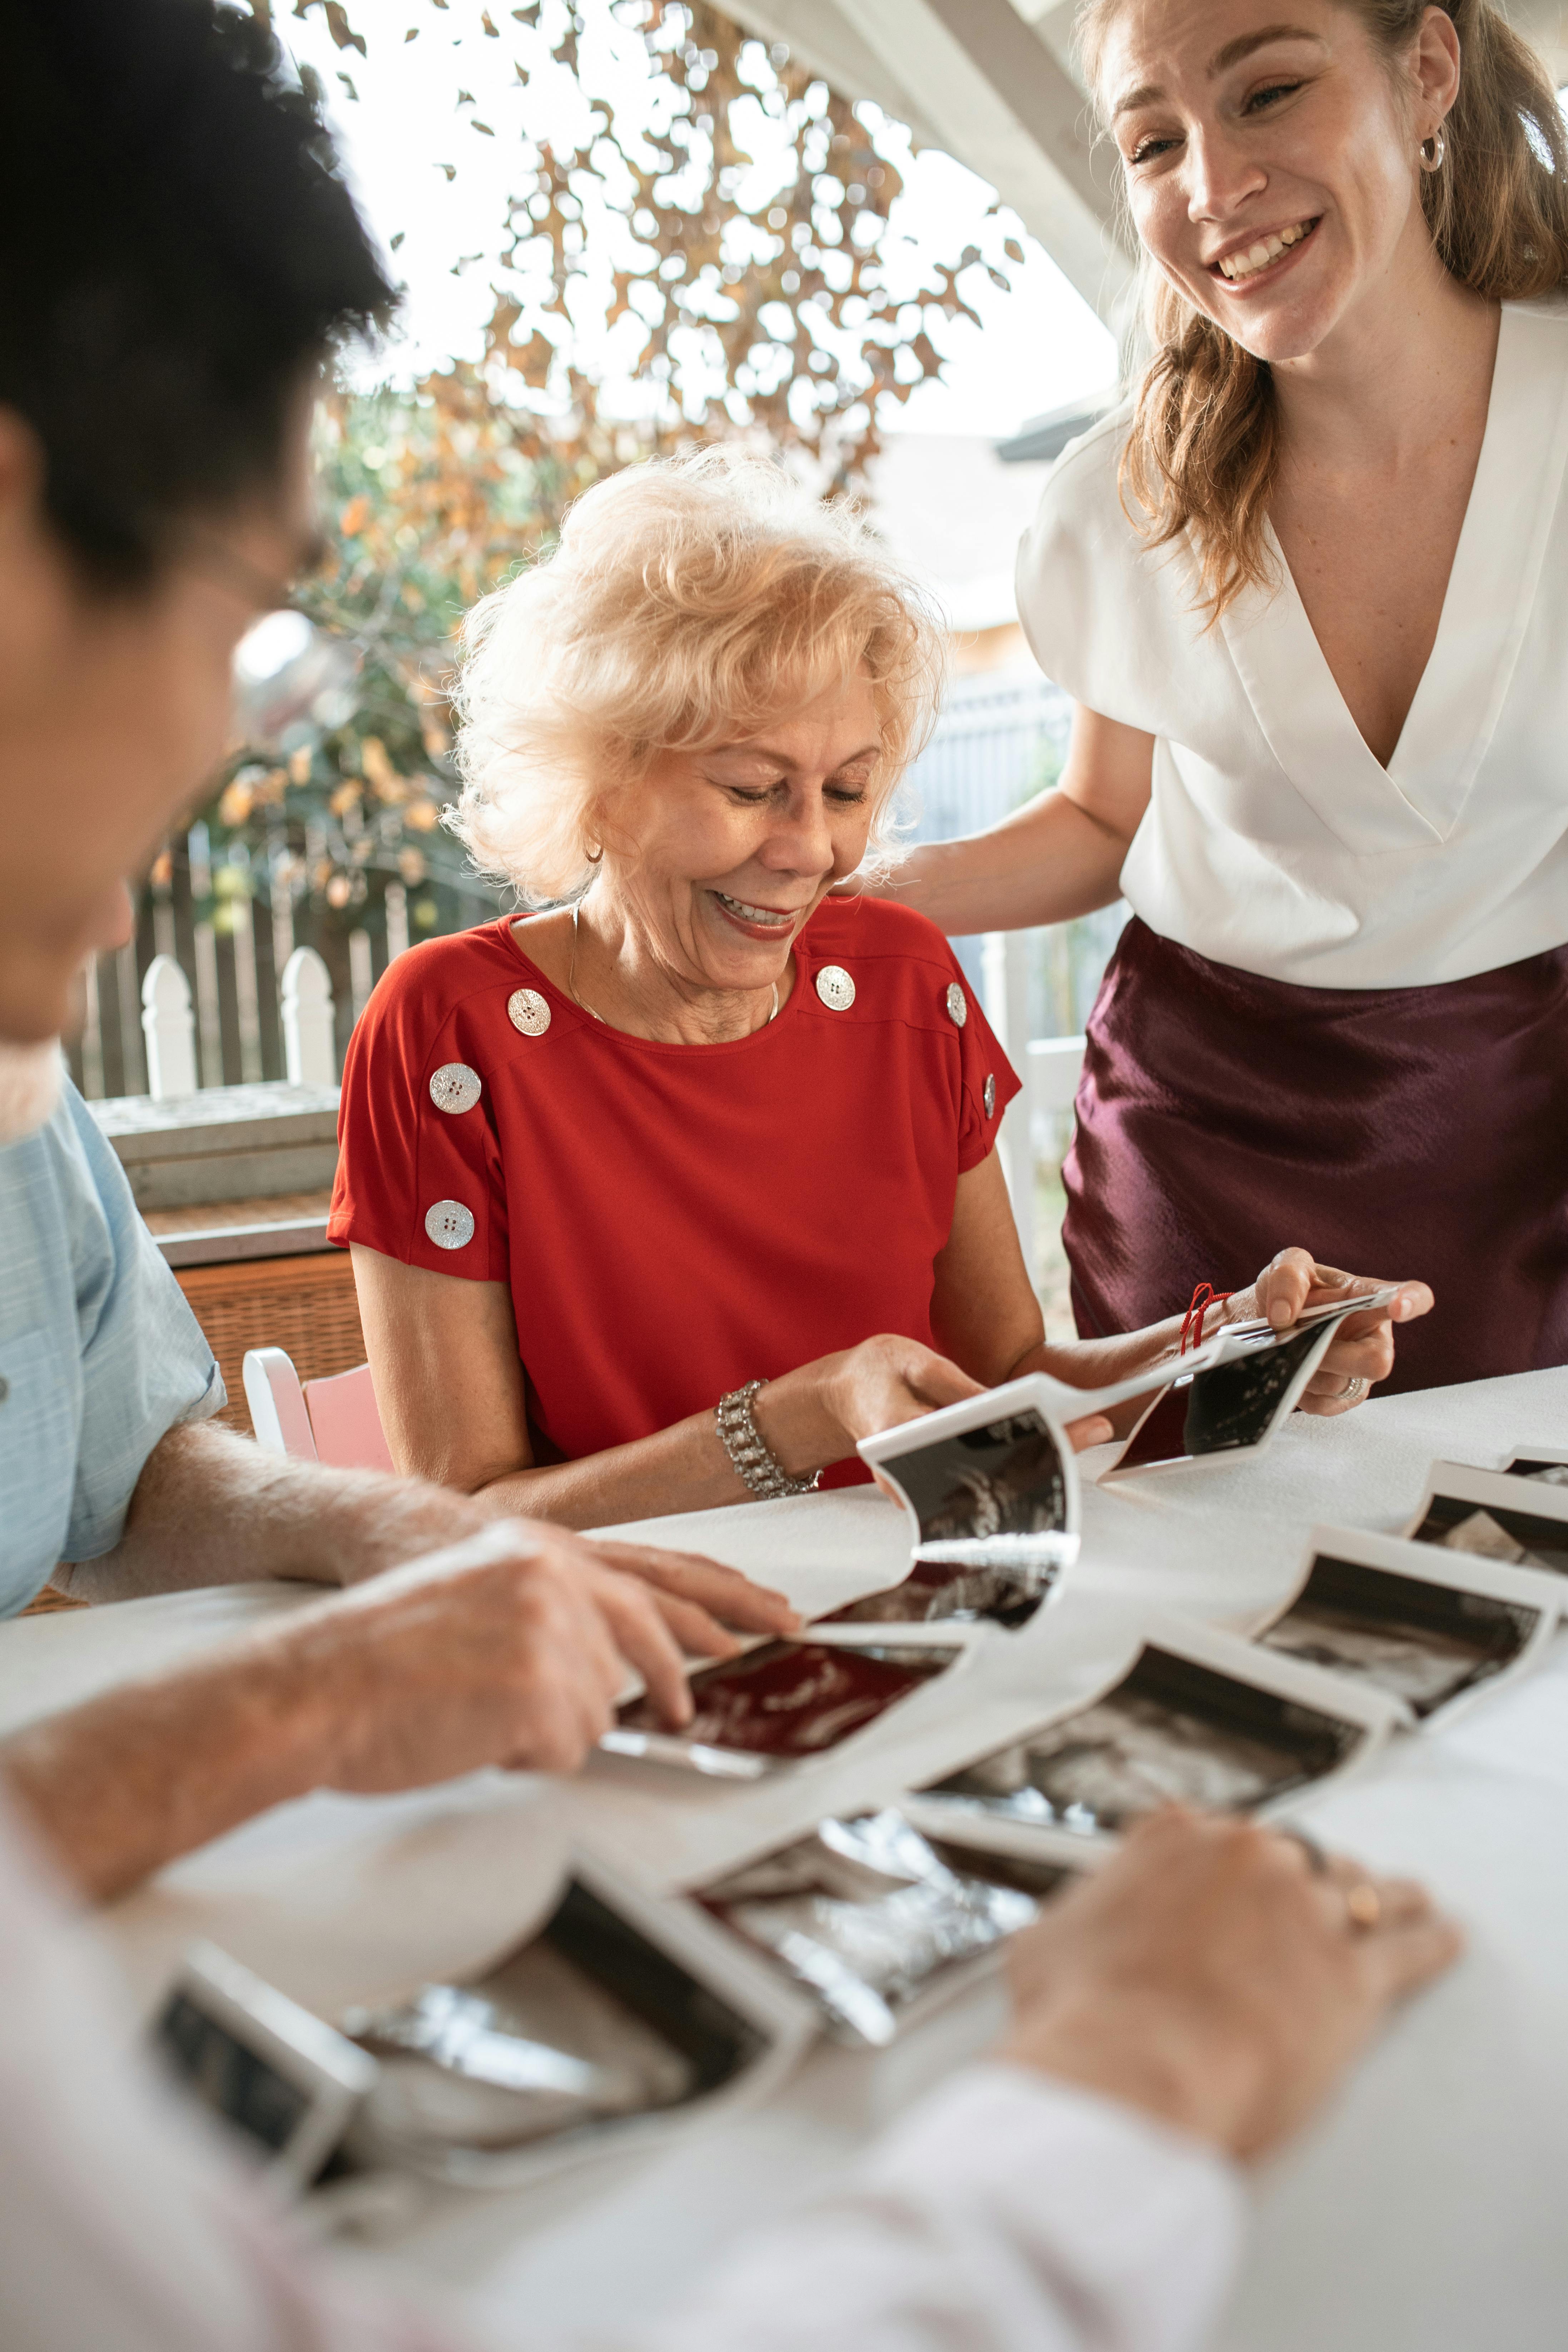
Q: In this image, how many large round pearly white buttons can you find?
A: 6